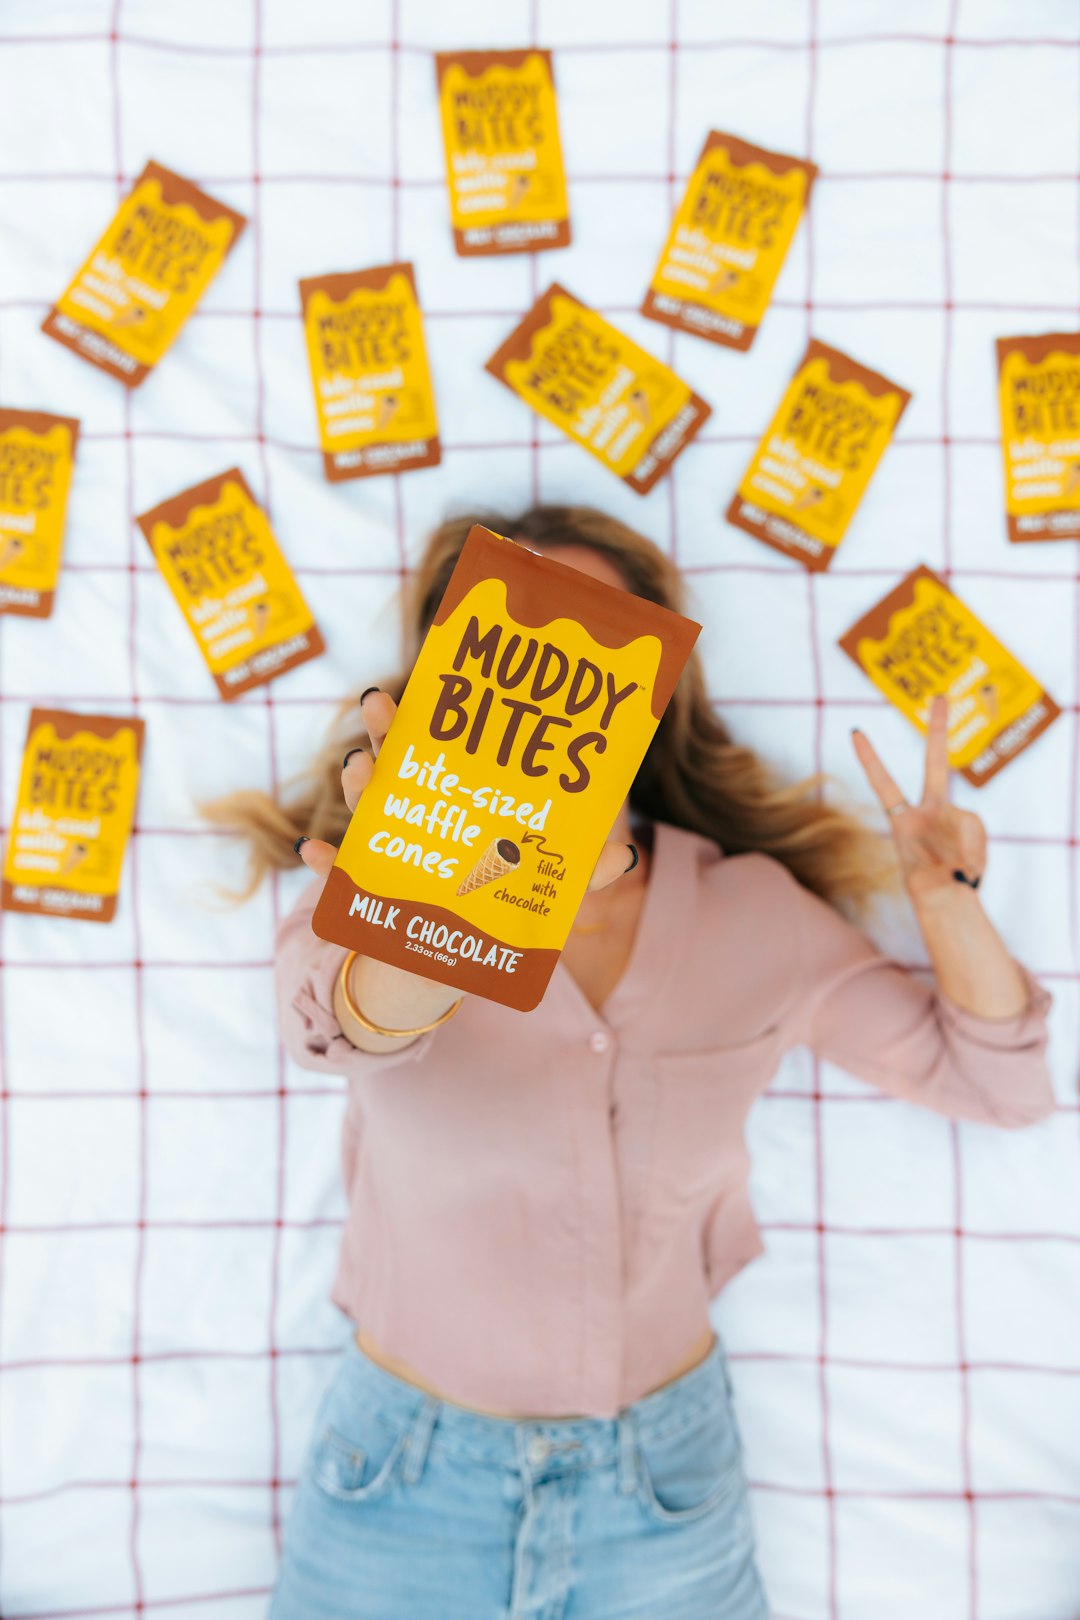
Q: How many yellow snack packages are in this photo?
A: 12